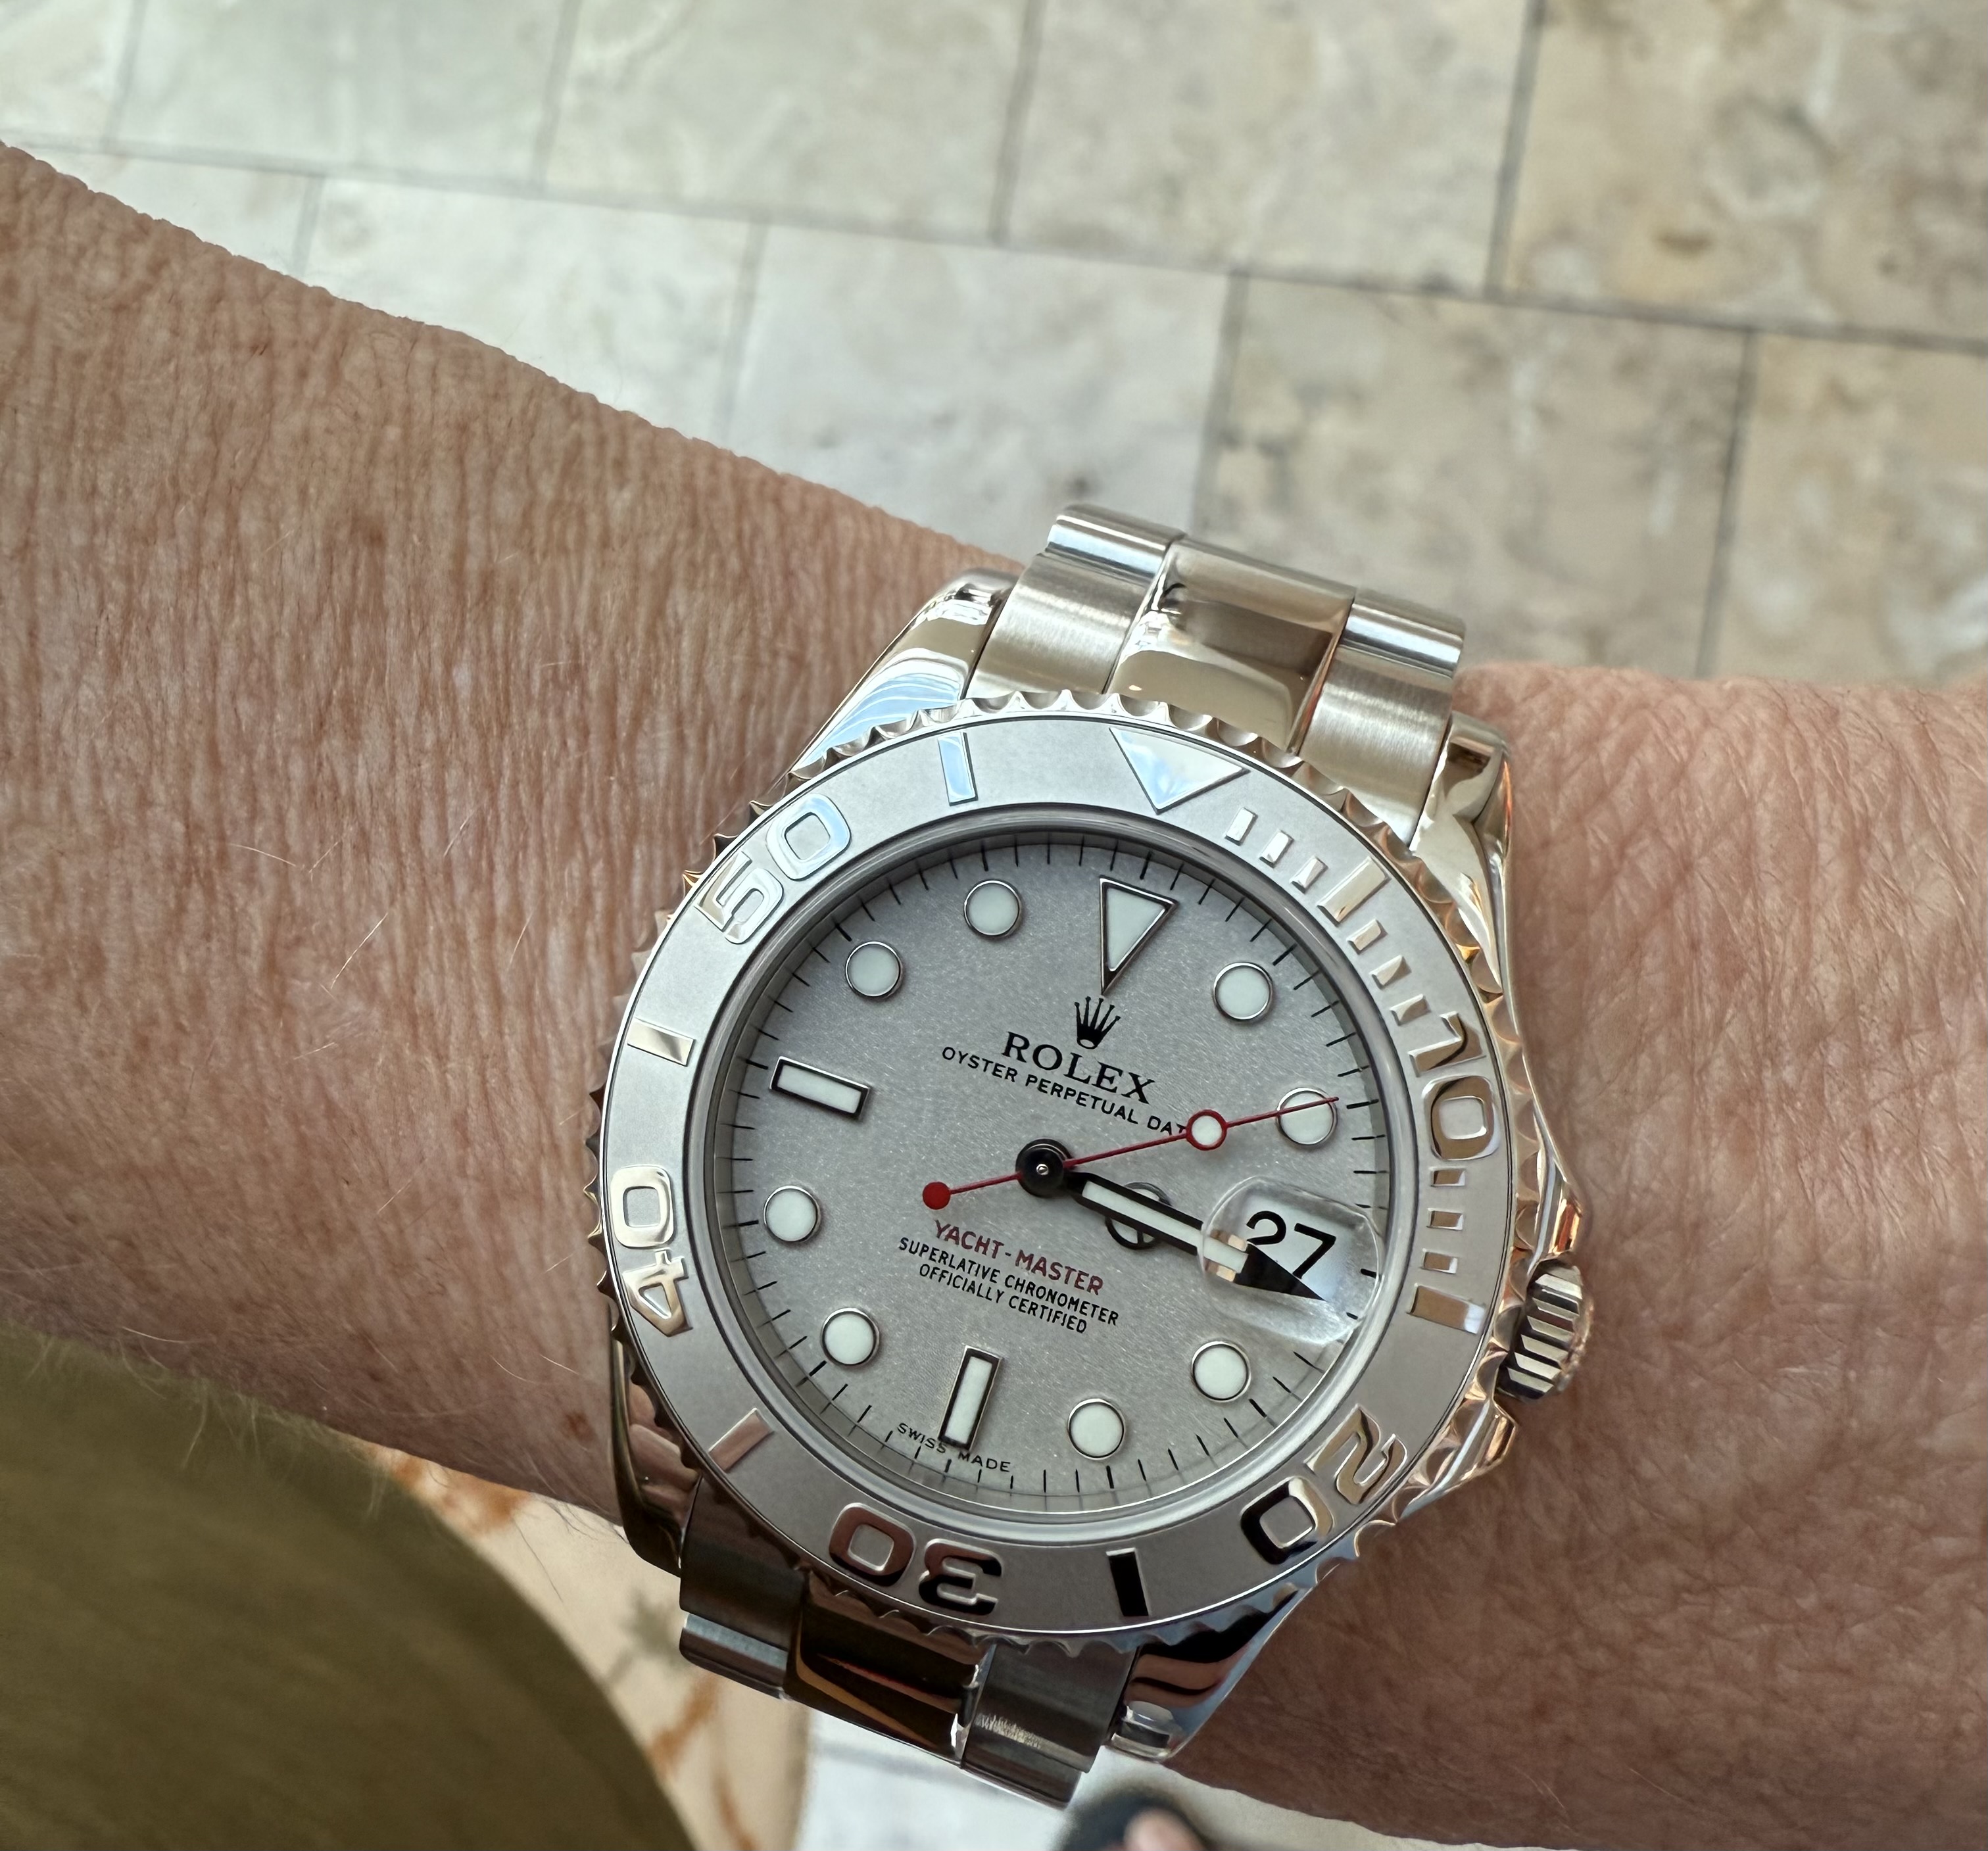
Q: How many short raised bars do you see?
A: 9